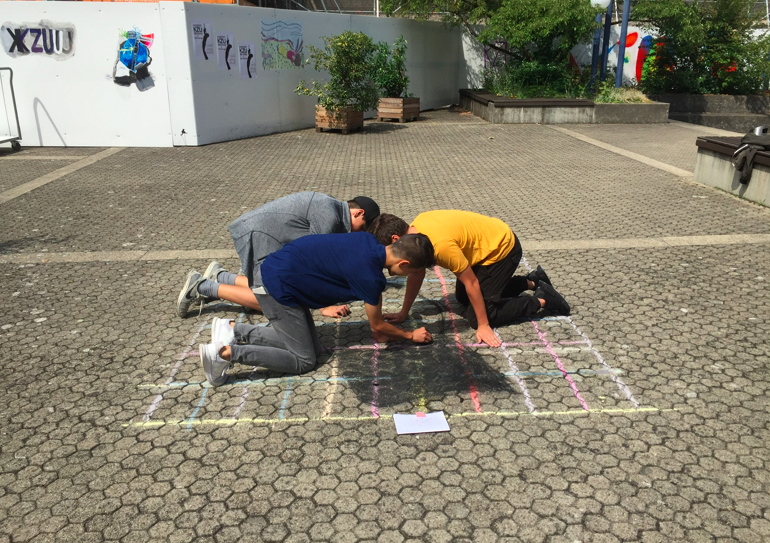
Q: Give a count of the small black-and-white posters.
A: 3